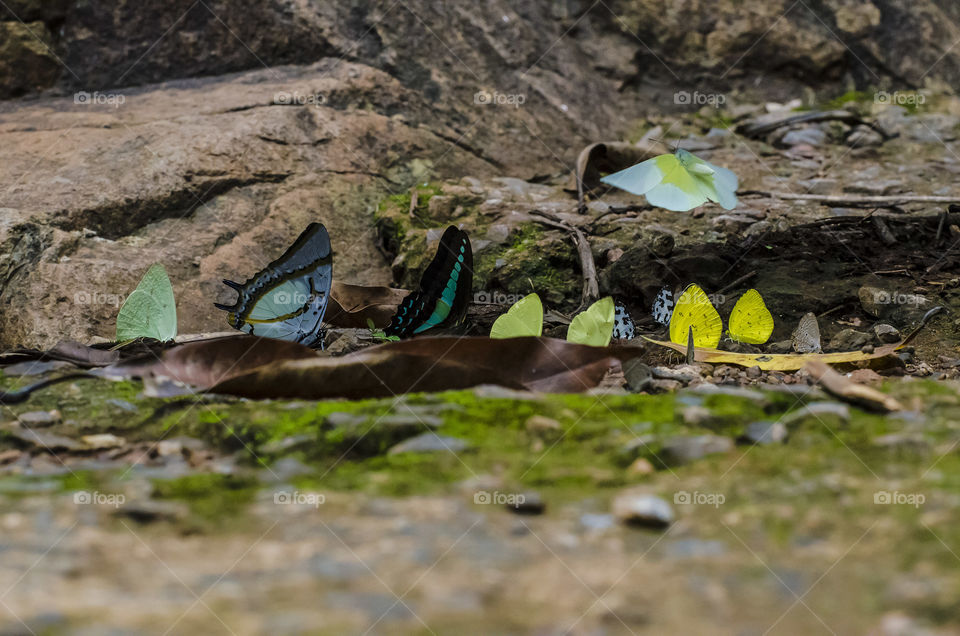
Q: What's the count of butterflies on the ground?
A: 10